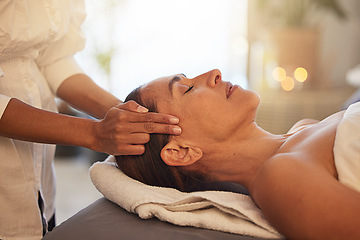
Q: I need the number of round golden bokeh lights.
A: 3